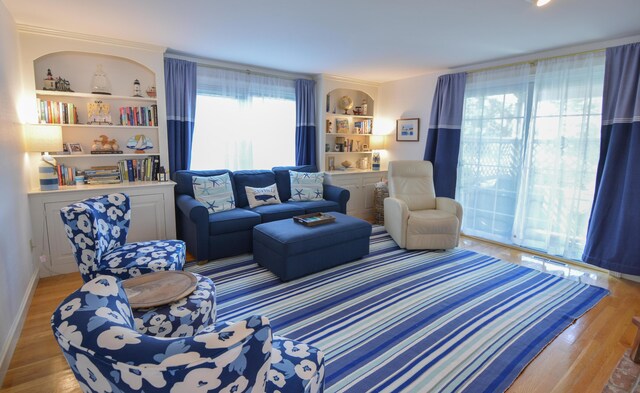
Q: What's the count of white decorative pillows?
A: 3